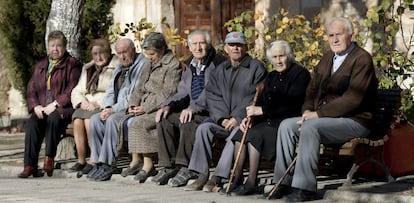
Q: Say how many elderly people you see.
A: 8